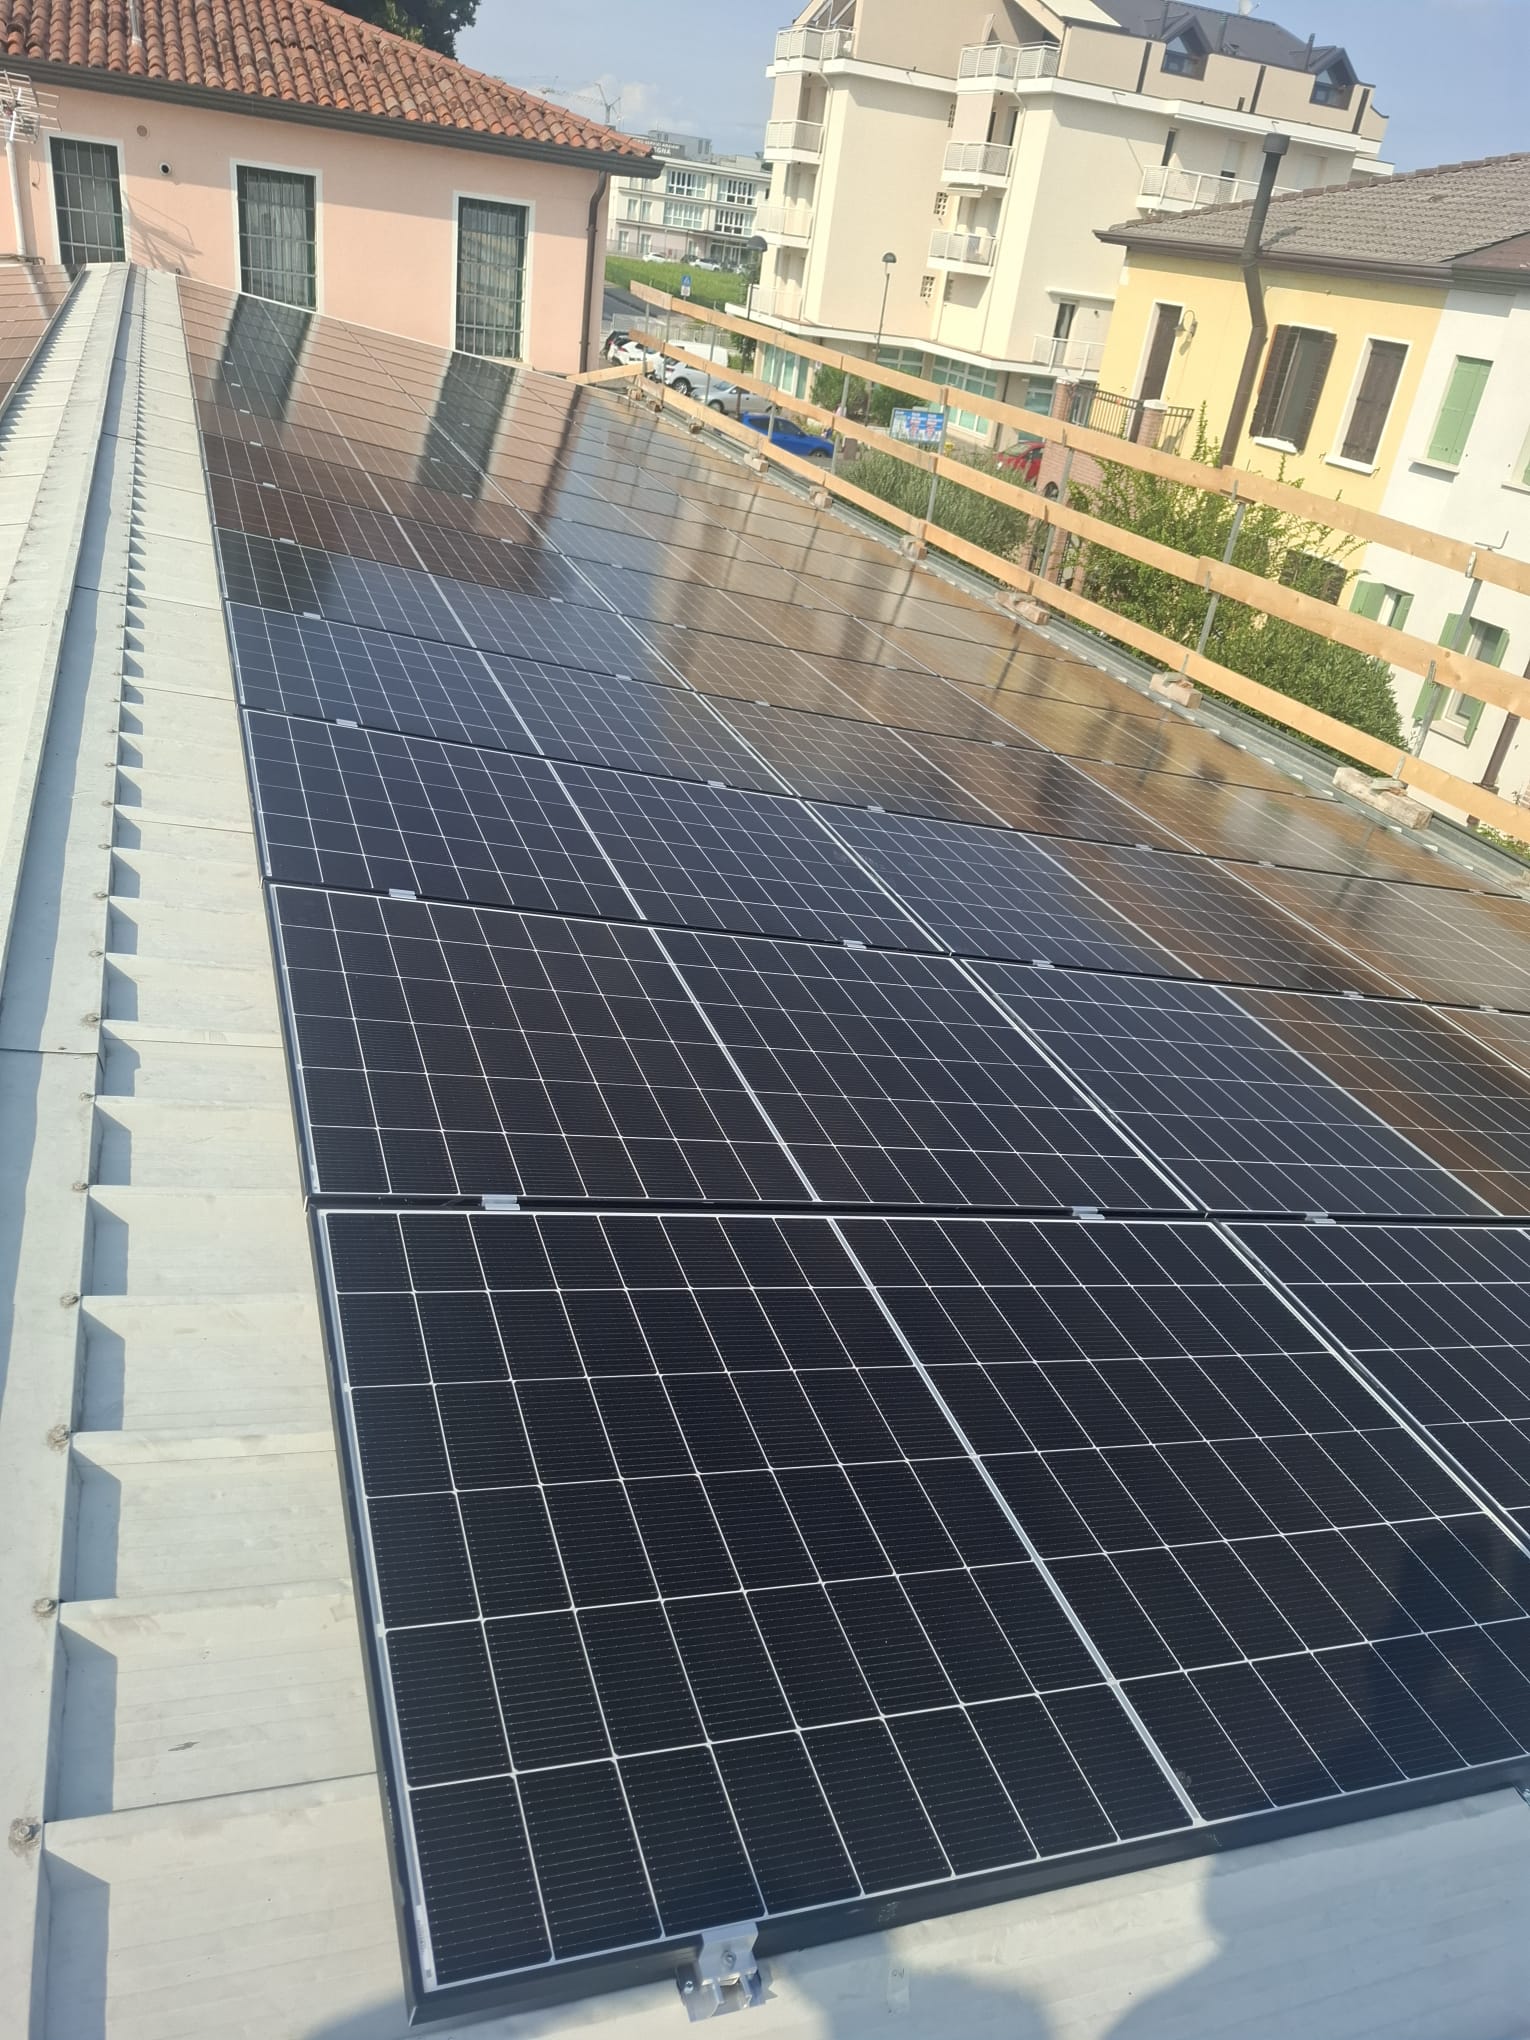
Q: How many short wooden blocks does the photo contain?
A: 9